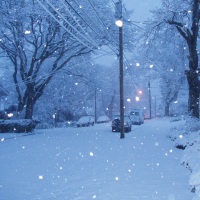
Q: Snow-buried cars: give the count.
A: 2